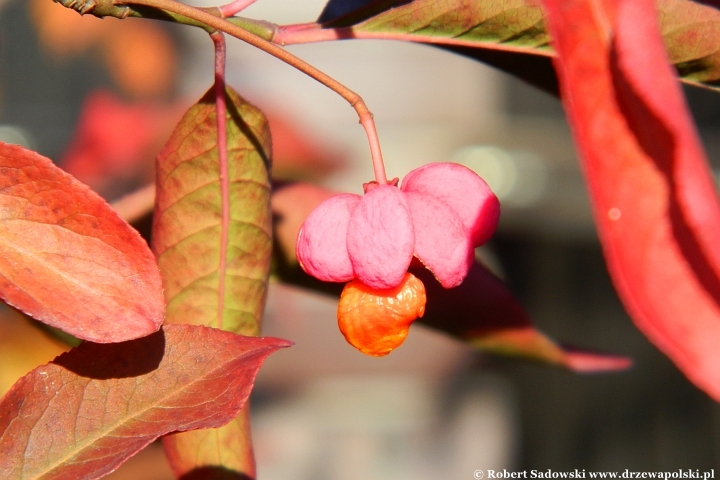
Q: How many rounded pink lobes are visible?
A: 4